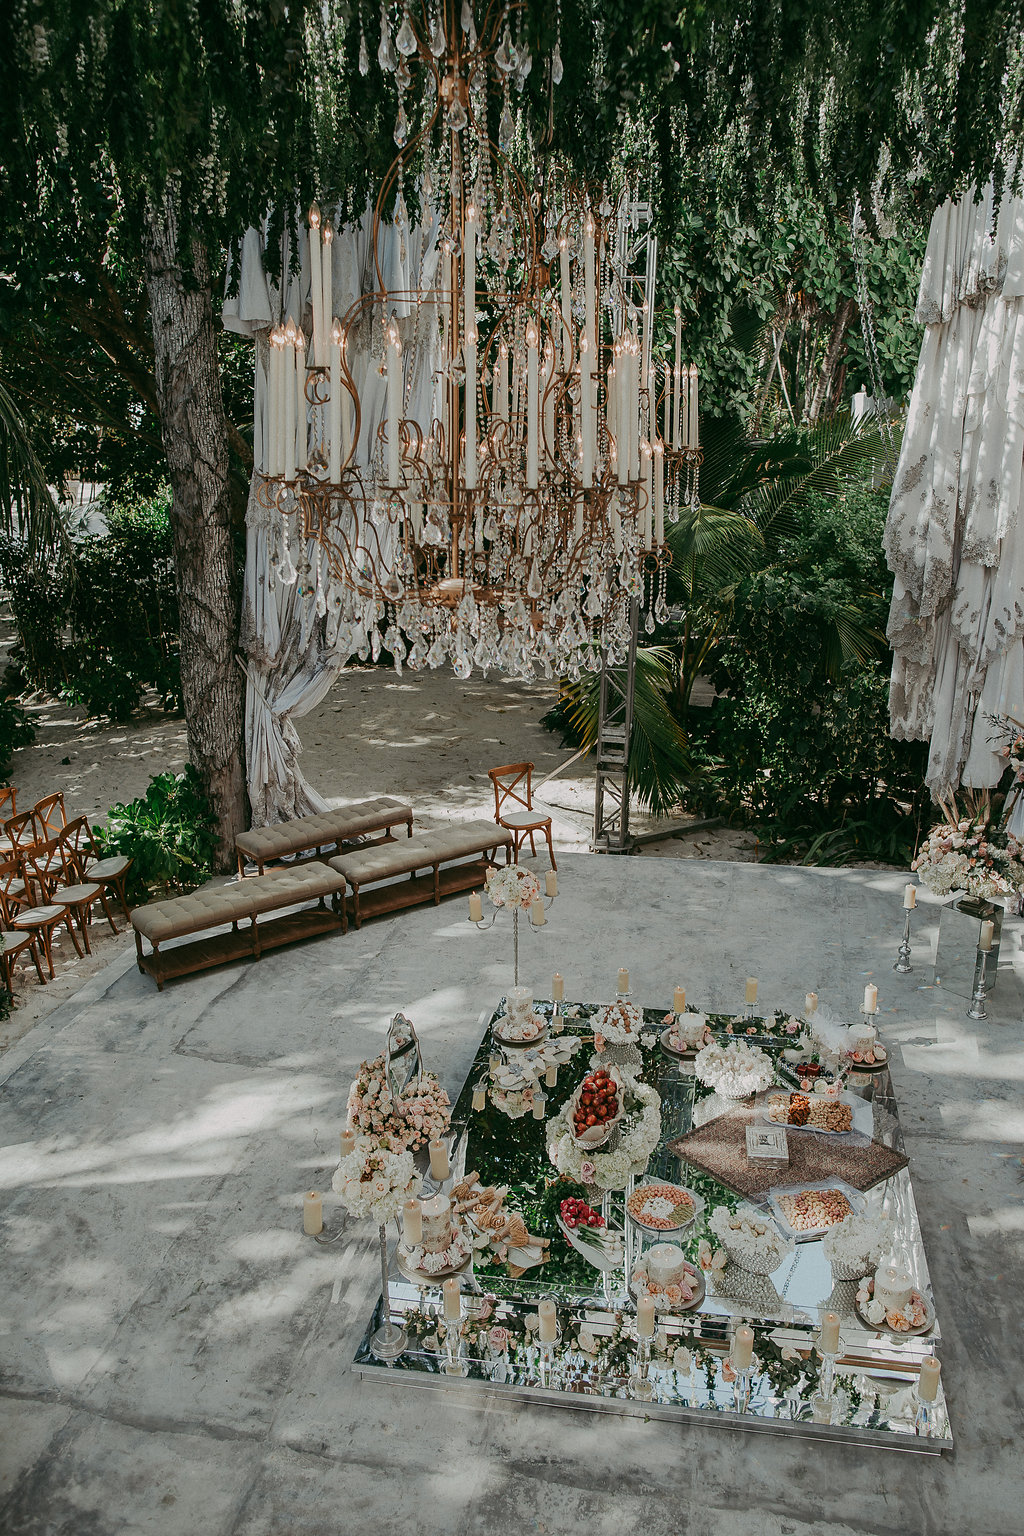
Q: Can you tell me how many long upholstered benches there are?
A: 3